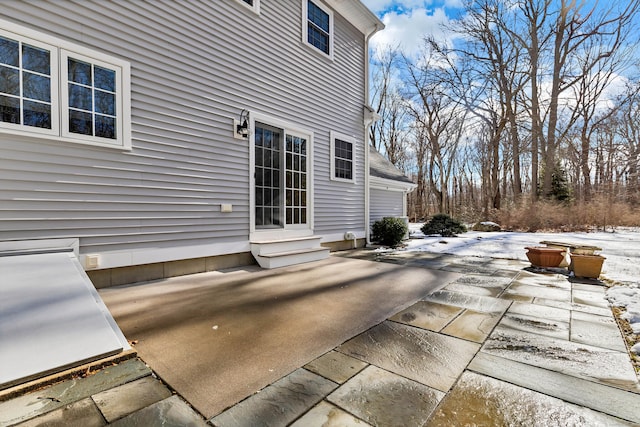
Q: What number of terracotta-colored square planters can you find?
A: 2